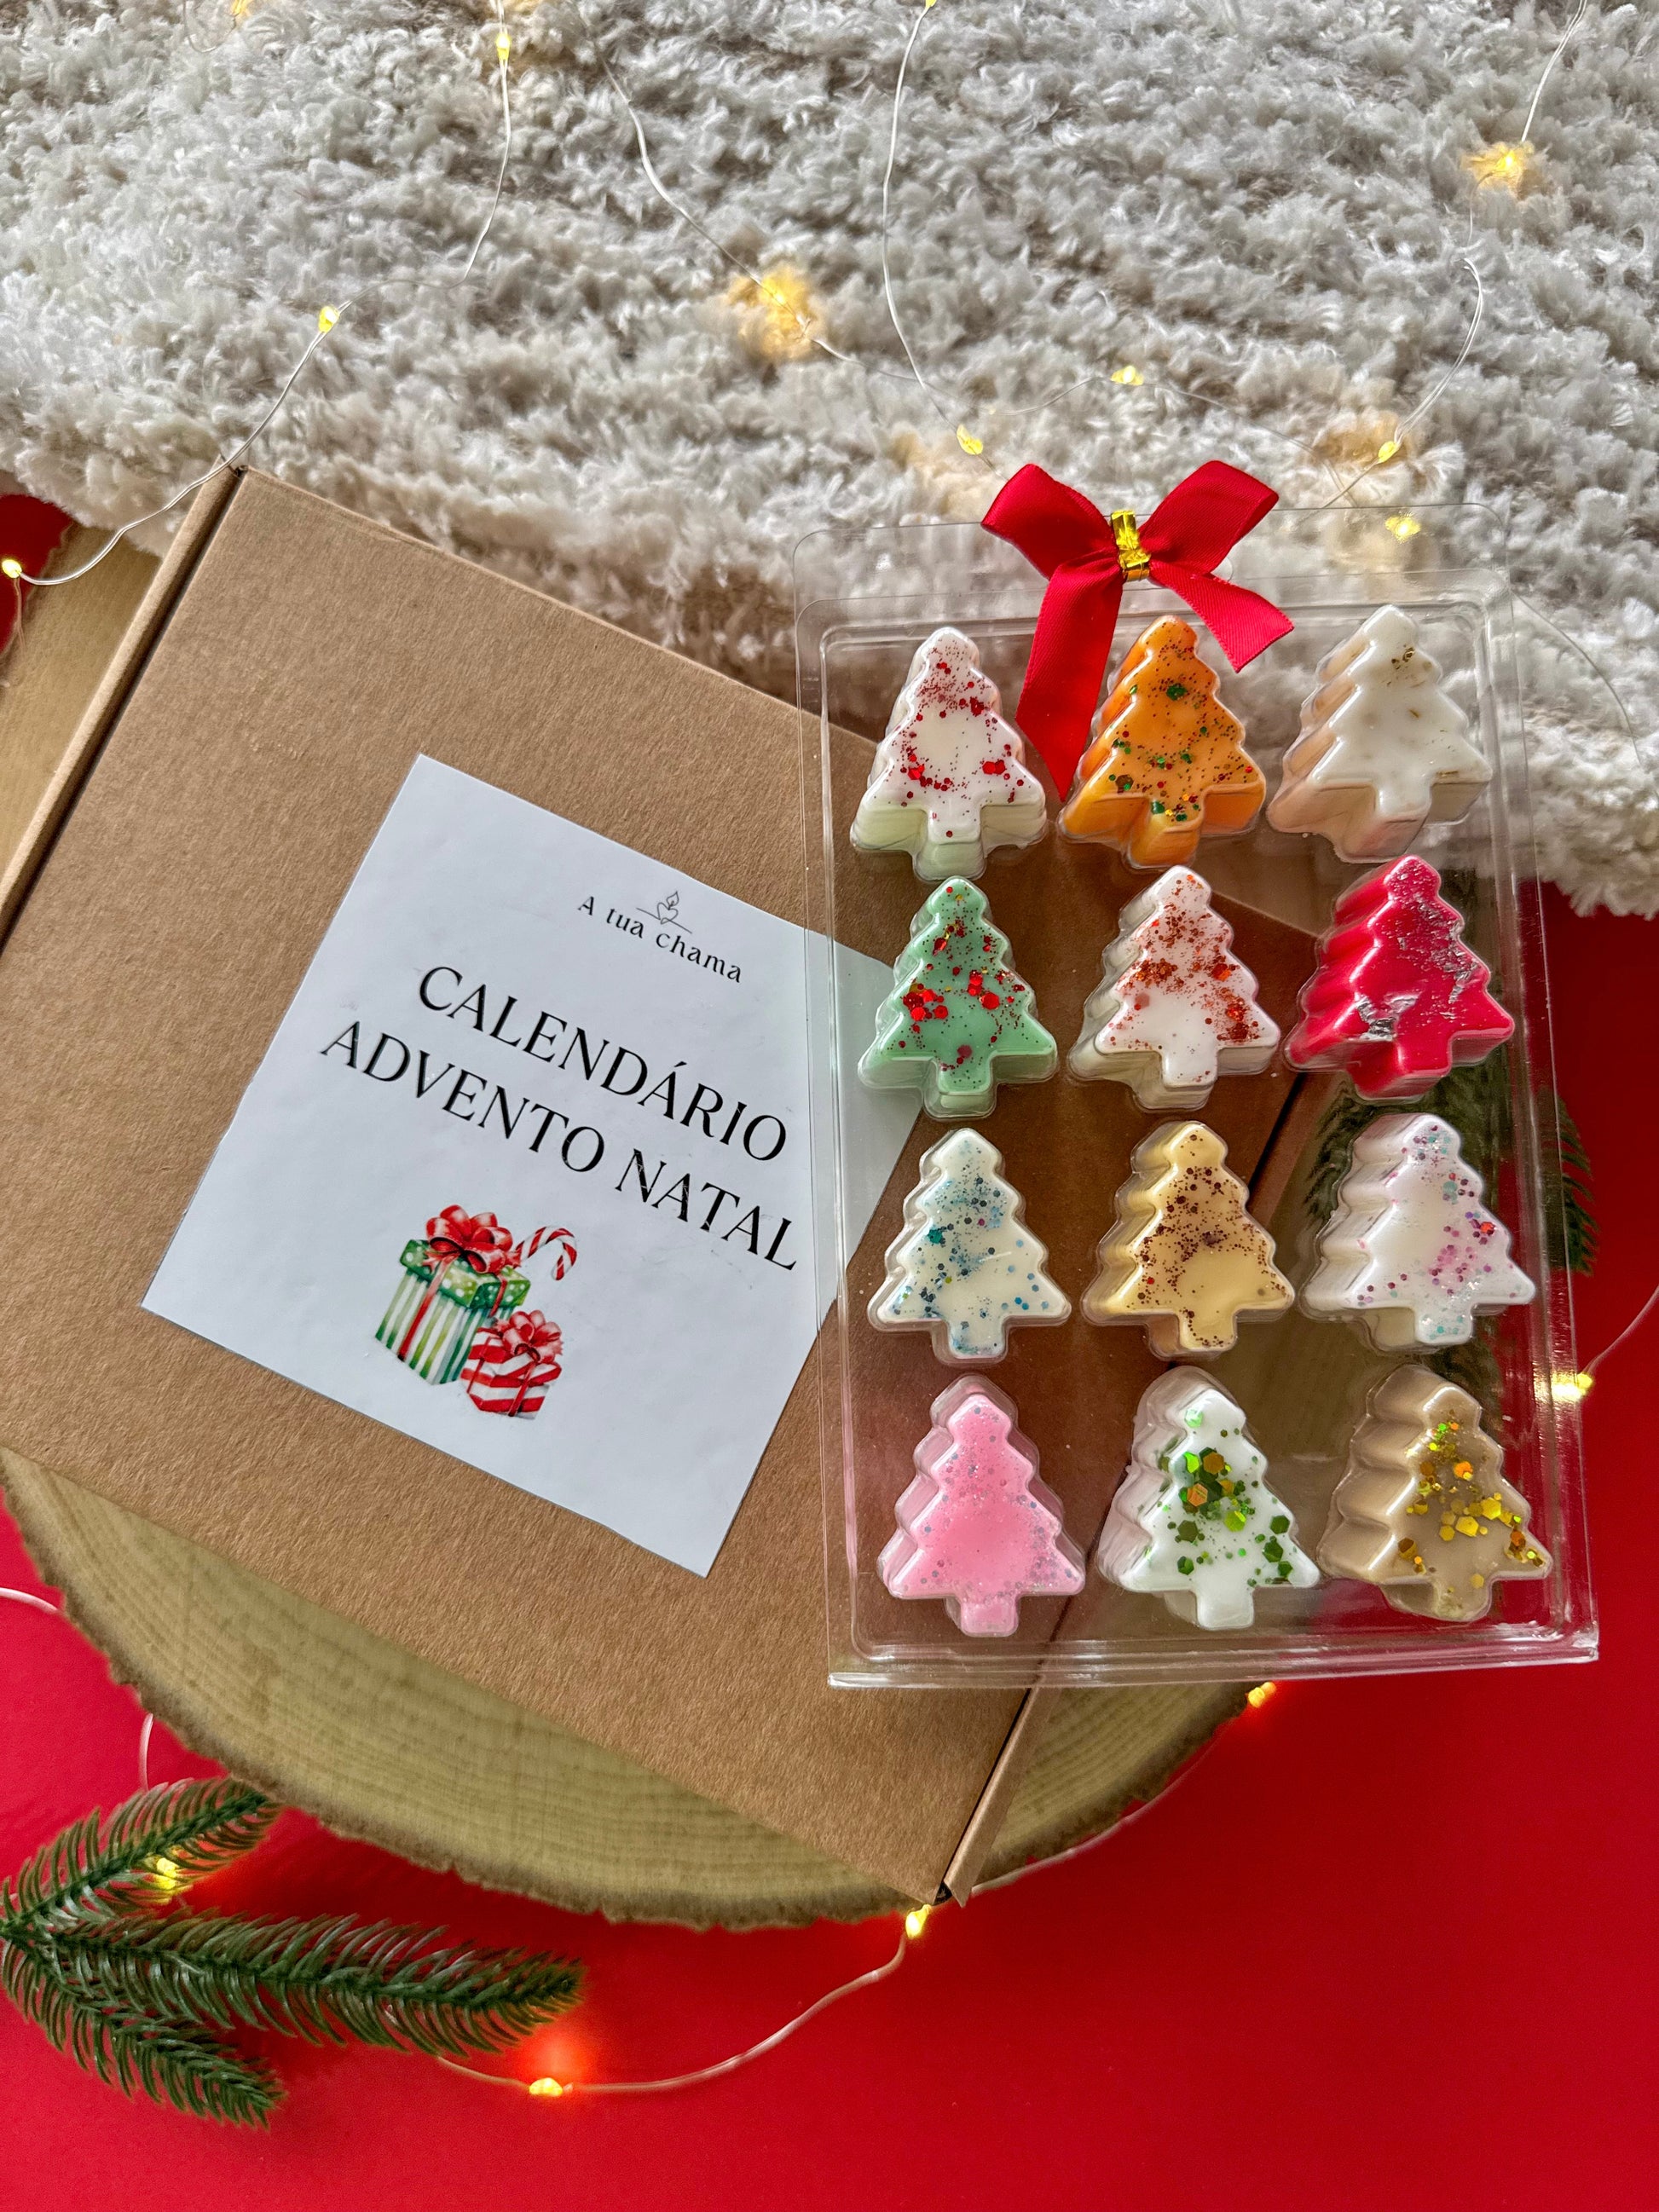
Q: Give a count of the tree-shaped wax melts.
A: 12